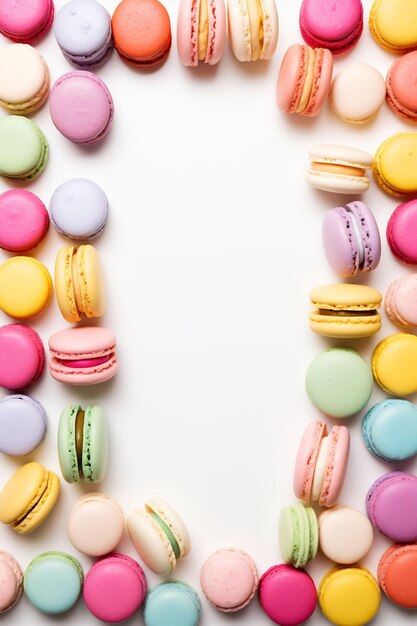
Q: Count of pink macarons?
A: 13